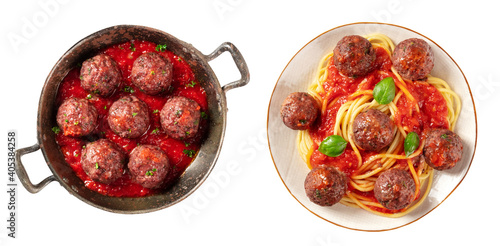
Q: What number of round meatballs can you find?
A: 14